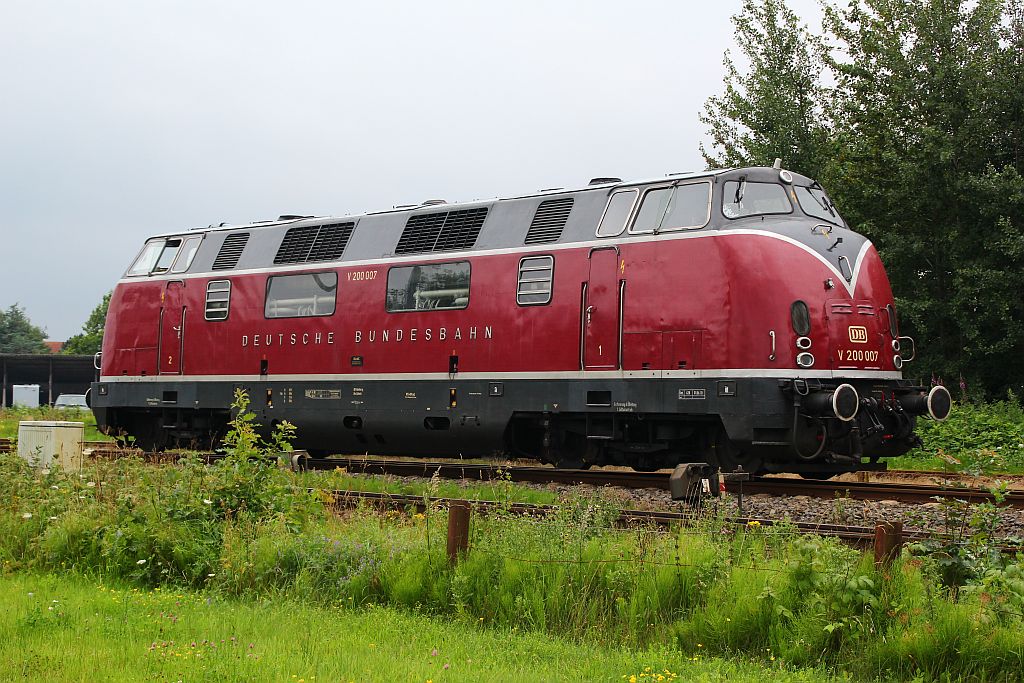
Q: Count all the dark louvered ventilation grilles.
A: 4